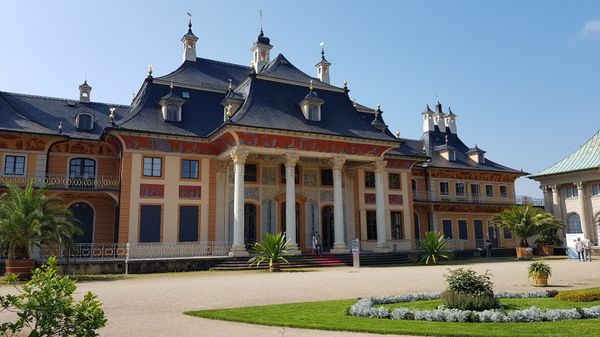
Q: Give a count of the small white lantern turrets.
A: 7